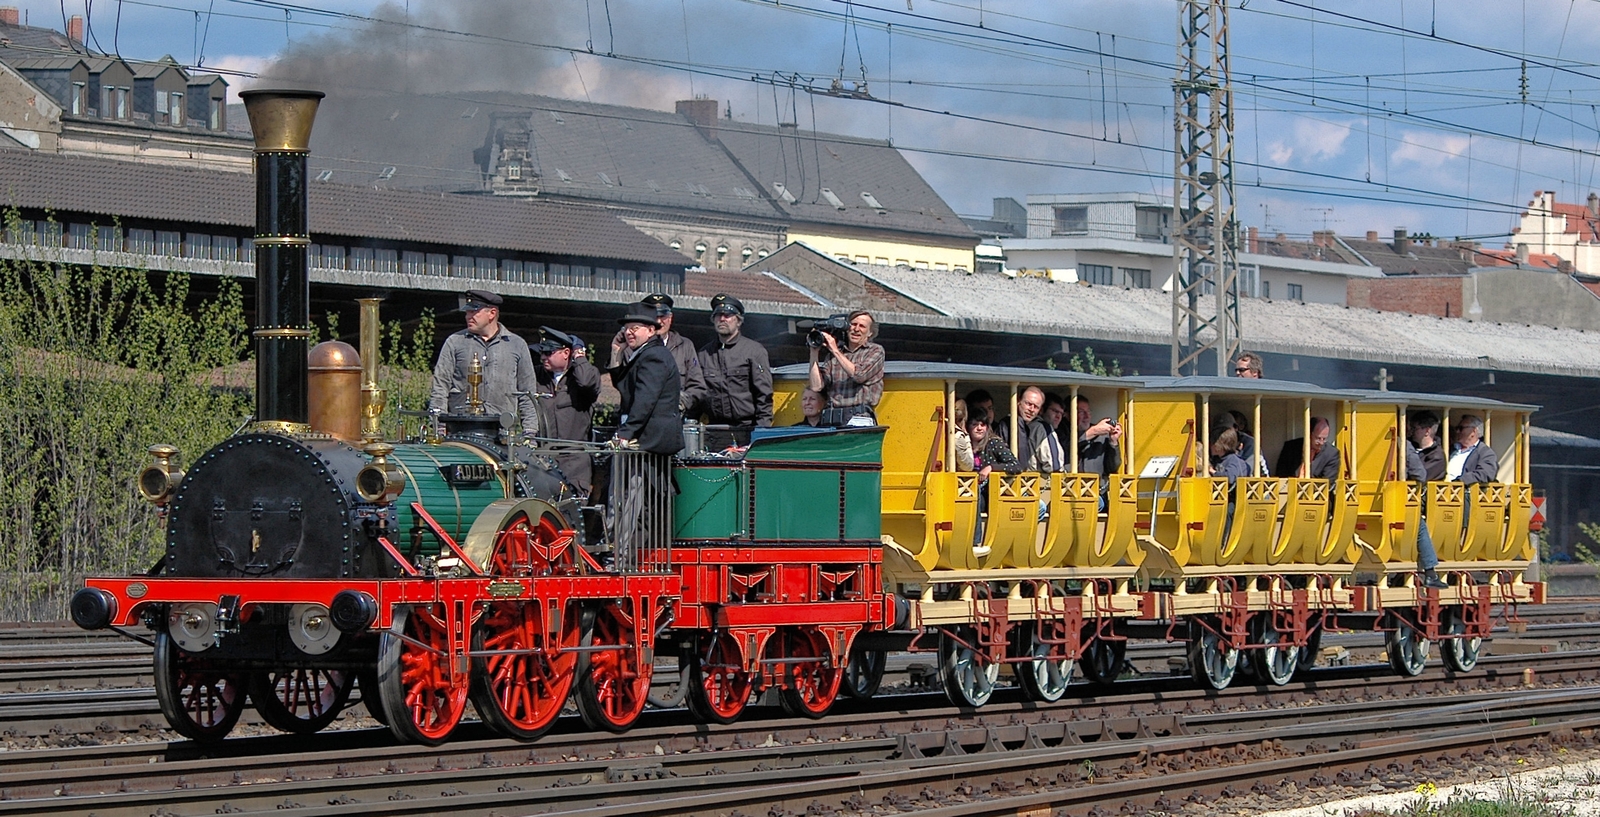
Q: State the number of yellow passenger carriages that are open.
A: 3